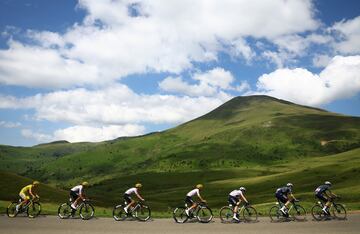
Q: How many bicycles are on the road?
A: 7